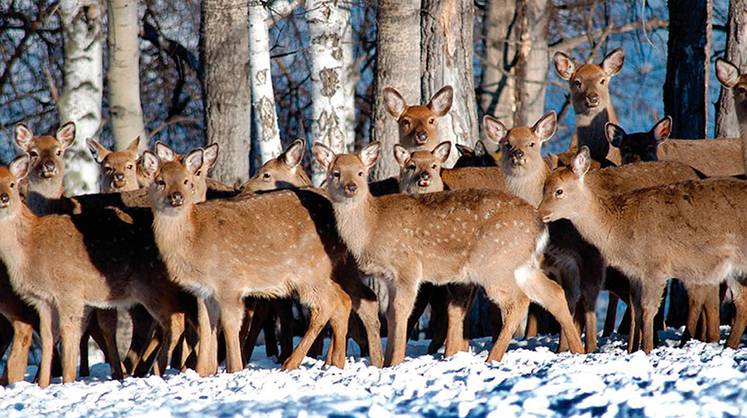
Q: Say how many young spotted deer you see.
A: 2